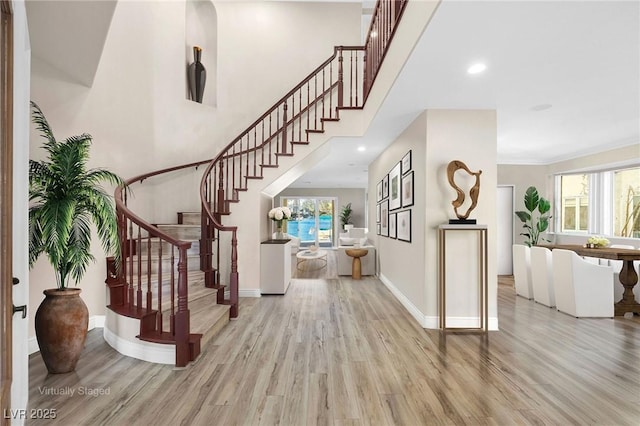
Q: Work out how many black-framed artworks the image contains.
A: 10